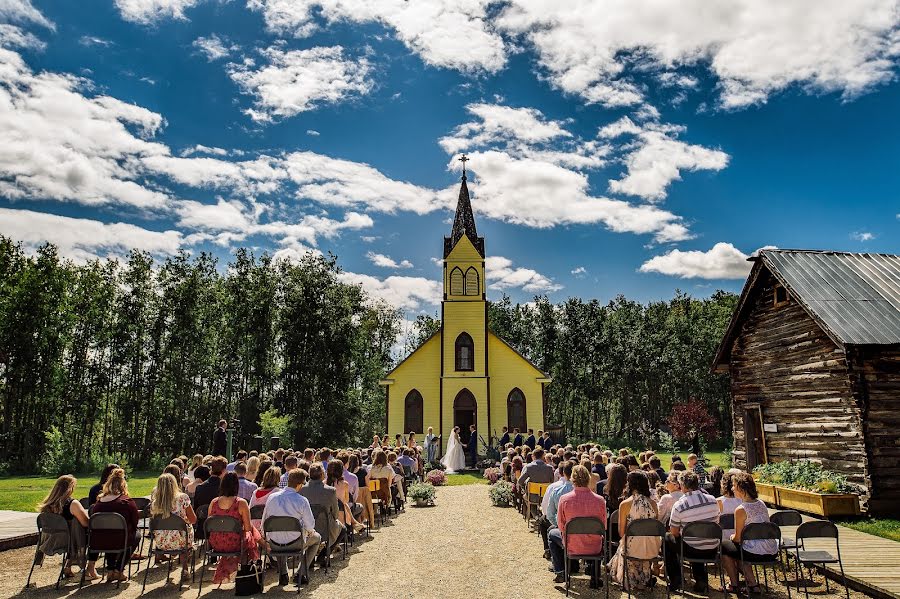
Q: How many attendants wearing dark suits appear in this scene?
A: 5